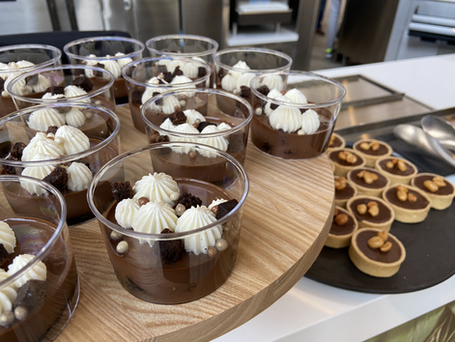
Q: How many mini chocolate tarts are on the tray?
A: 11